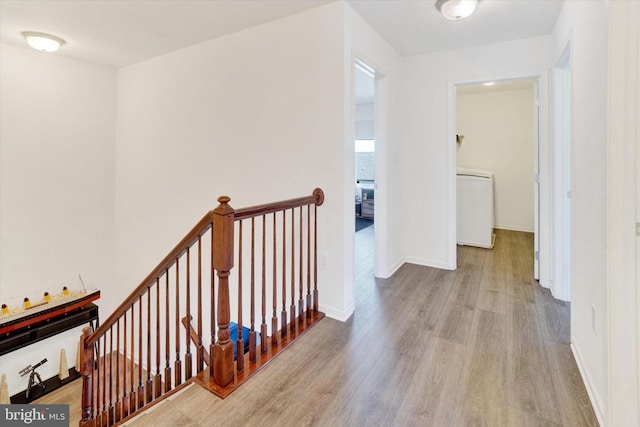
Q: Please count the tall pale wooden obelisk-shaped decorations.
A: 3